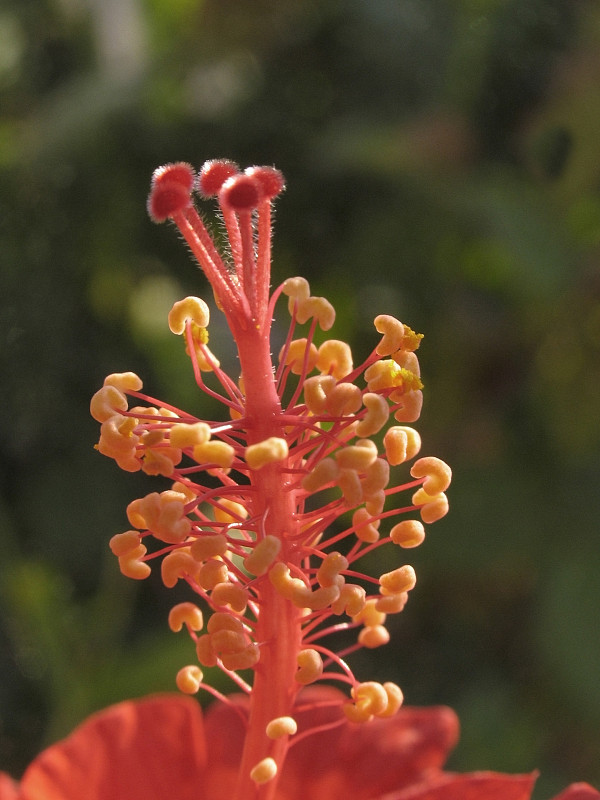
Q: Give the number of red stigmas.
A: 5